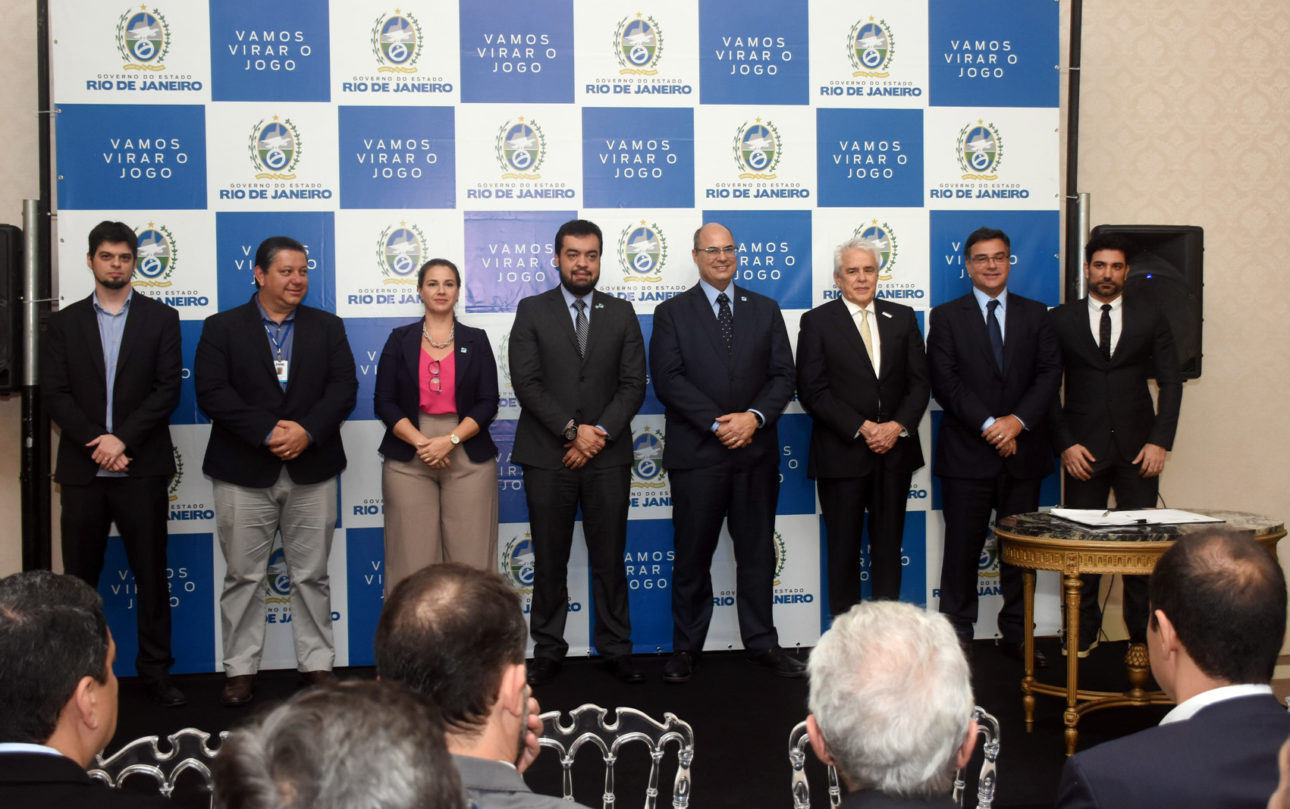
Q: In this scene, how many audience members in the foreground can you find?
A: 5